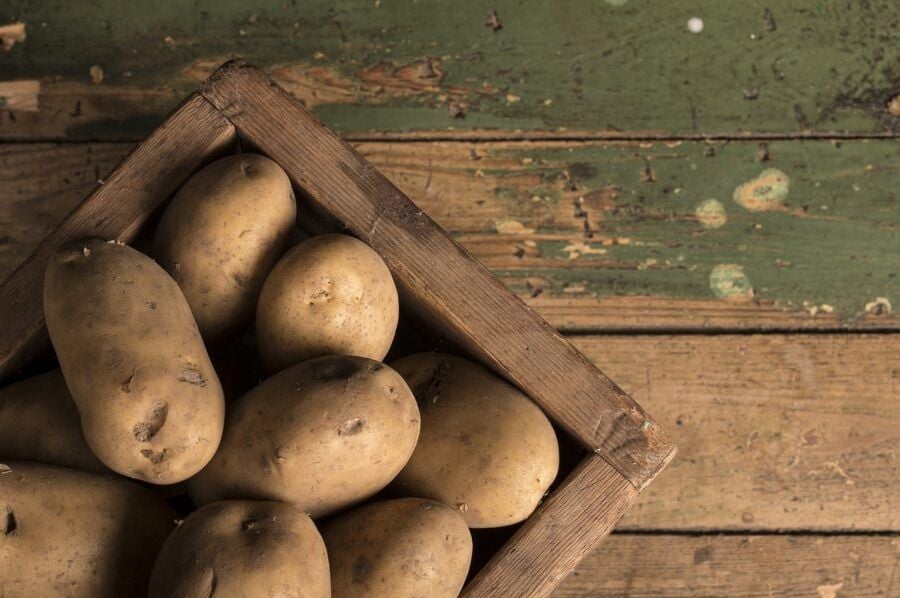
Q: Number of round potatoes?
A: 1